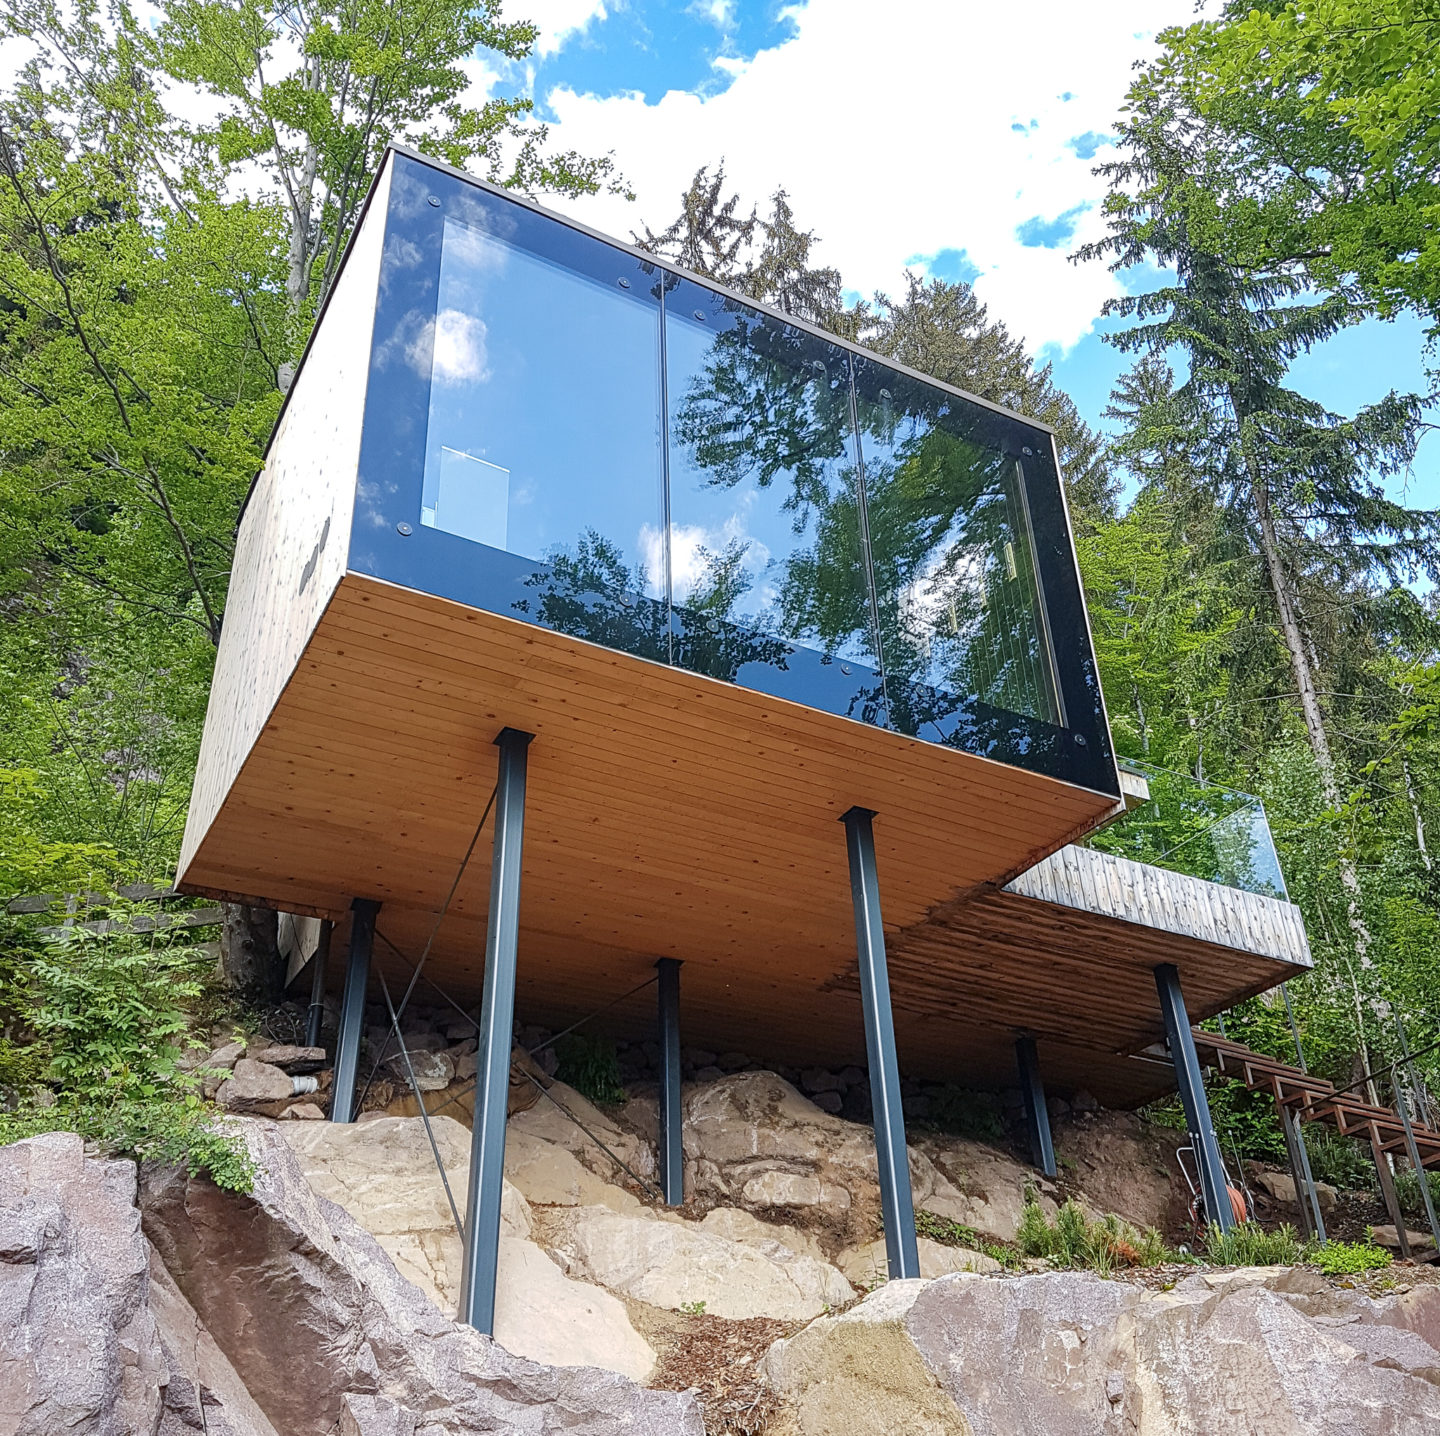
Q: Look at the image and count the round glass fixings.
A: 12